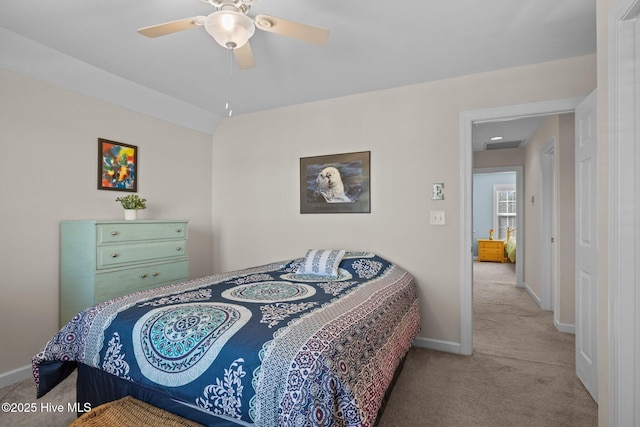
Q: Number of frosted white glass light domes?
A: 1